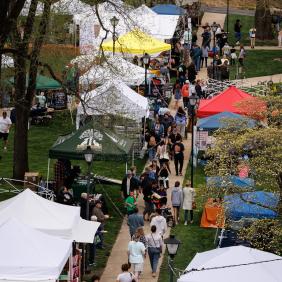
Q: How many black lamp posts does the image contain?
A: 6